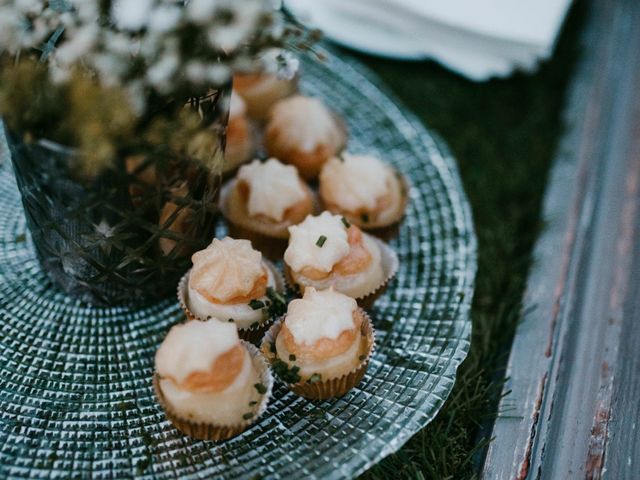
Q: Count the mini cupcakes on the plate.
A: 9